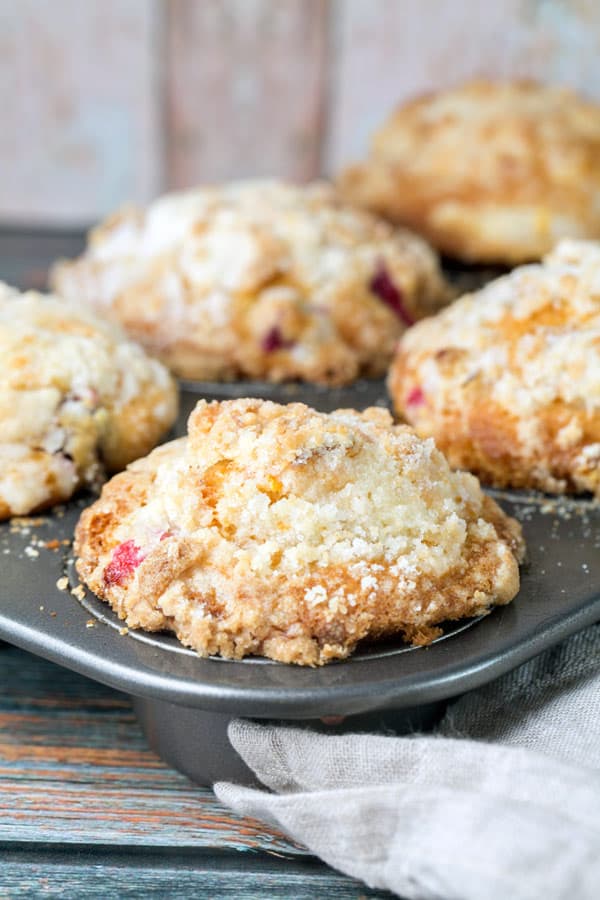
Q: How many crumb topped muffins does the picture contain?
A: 5